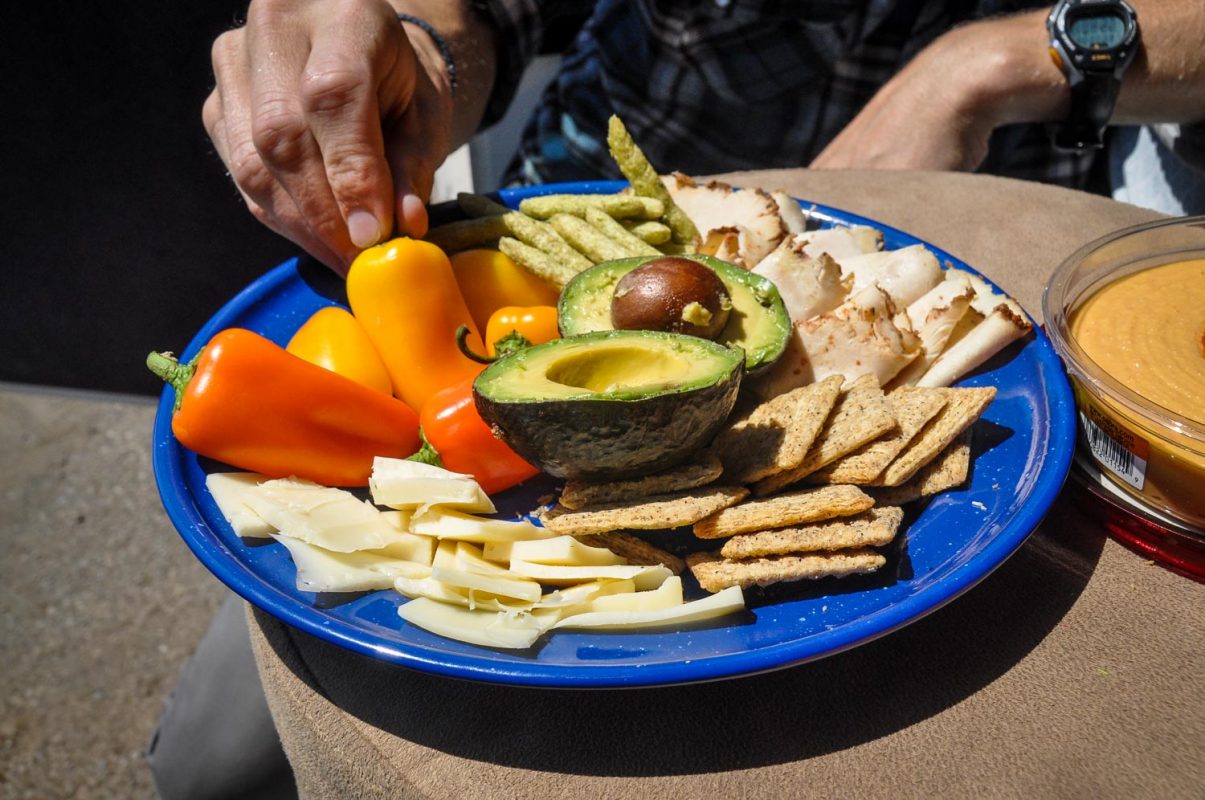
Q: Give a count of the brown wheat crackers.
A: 11